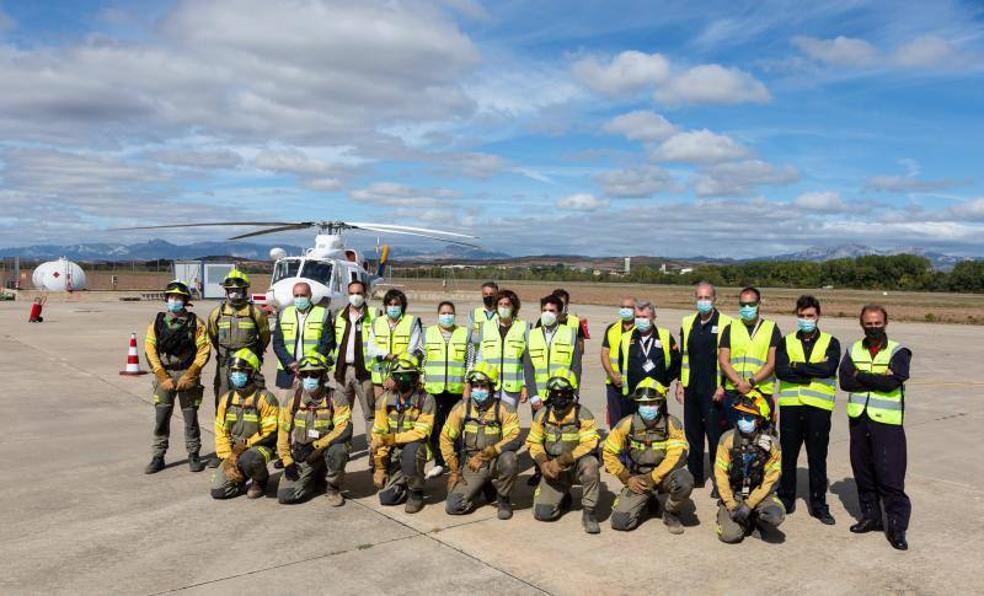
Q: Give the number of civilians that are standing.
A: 14